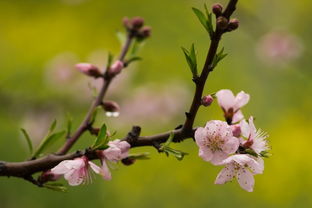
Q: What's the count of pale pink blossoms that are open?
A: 6